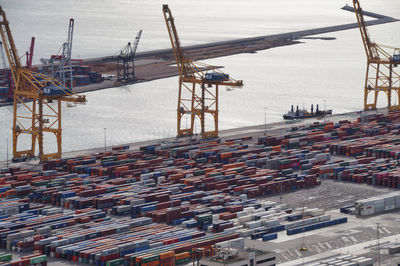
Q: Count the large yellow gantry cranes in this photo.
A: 3